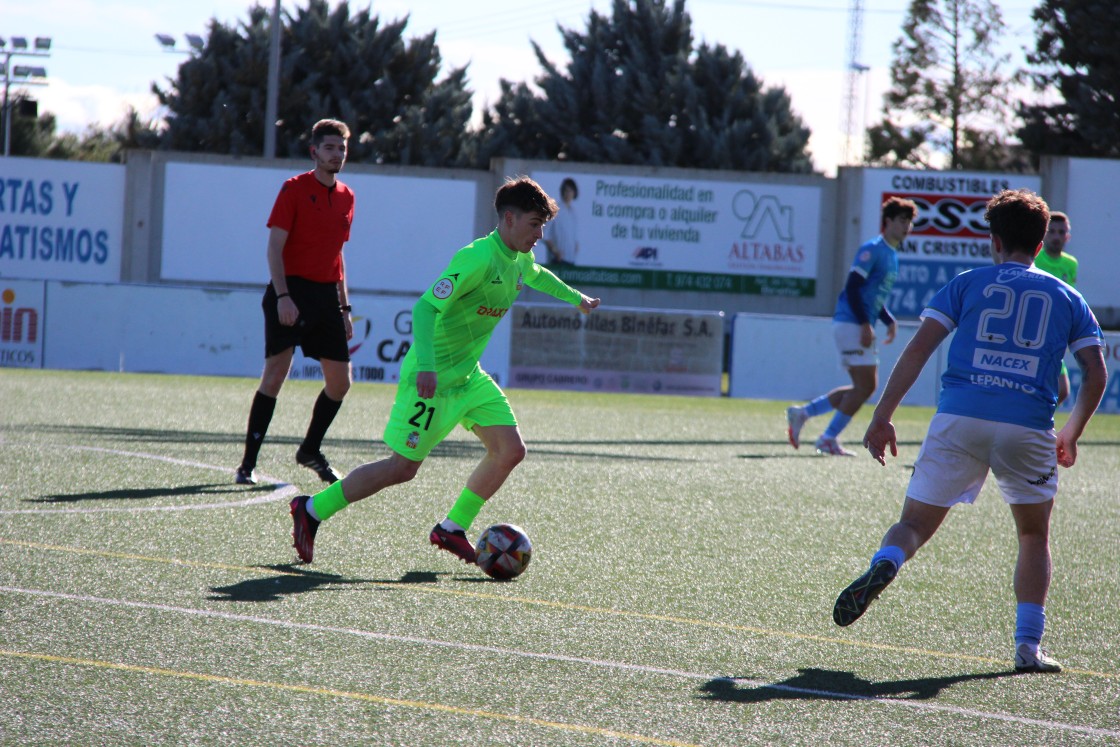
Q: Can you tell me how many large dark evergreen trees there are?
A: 3